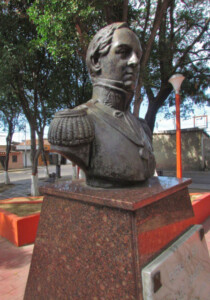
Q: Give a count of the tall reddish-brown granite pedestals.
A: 1